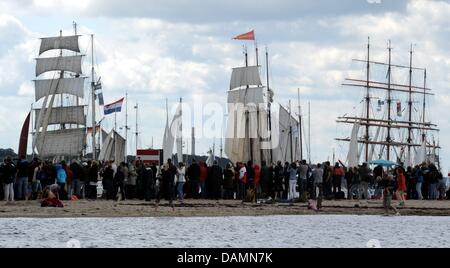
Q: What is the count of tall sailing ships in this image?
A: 3